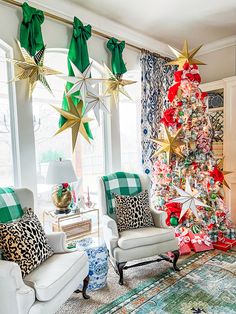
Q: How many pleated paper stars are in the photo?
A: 9